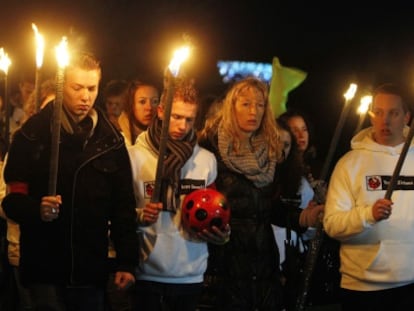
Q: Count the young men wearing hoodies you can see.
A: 2